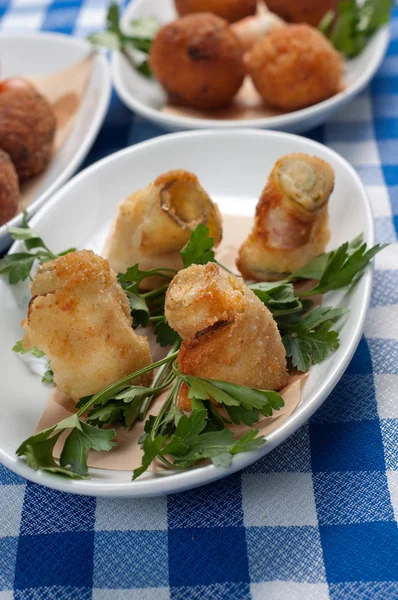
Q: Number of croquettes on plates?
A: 10